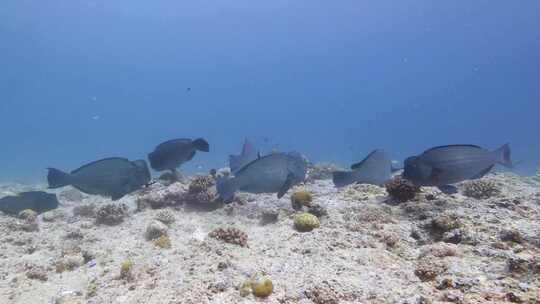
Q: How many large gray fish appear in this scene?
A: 7